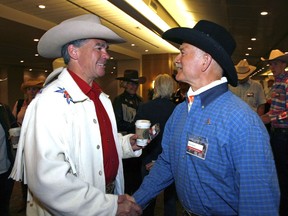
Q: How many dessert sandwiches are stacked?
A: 0